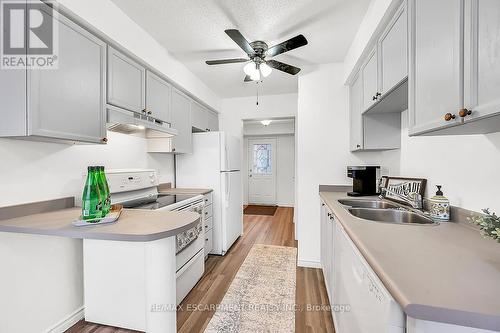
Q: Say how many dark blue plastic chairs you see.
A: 0